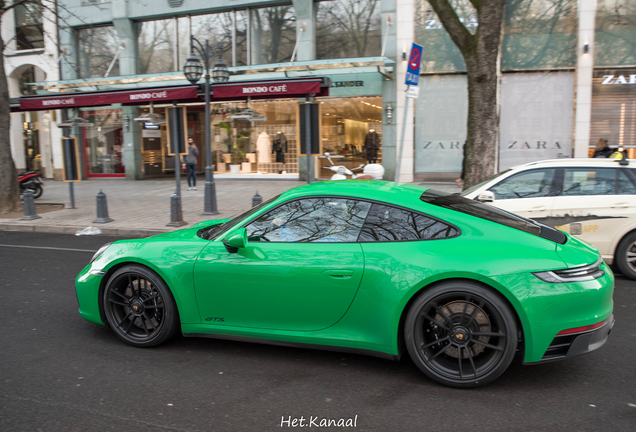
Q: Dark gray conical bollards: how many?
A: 4